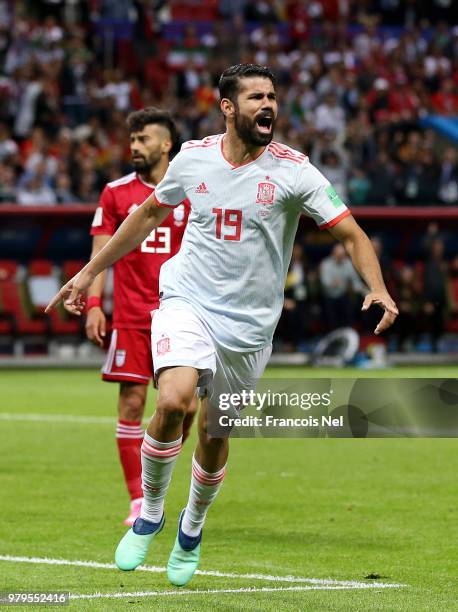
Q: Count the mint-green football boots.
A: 2